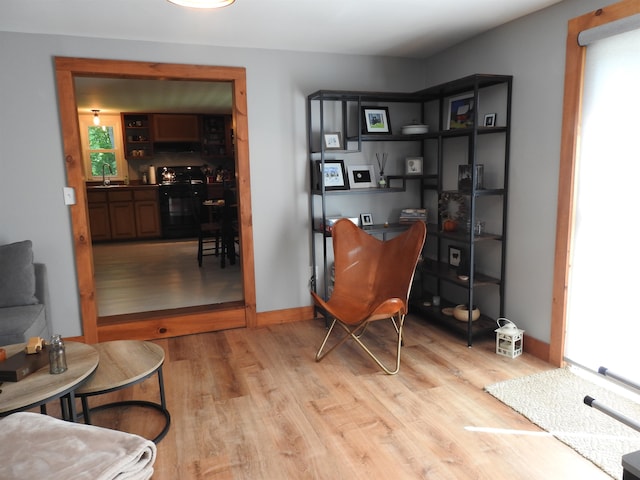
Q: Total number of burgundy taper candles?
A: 0